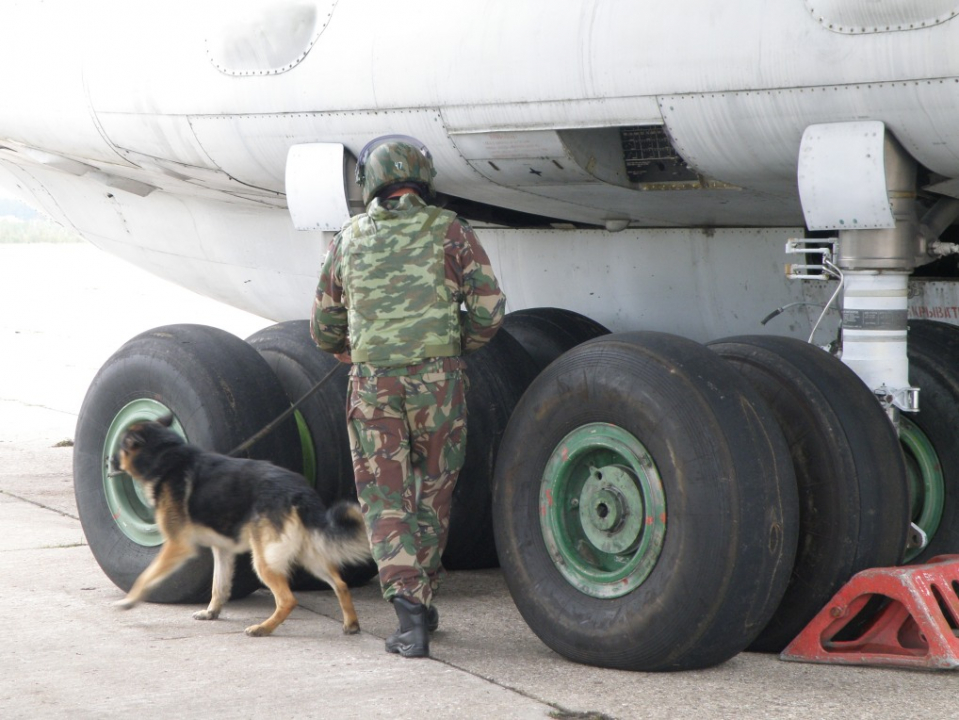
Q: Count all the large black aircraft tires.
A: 7